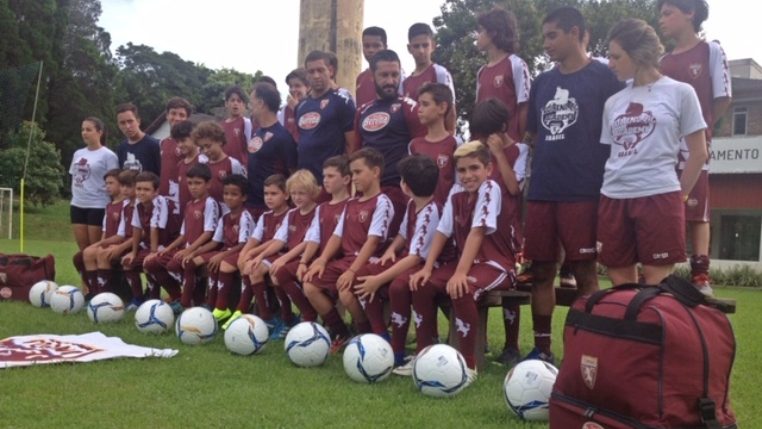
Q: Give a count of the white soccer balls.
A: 10